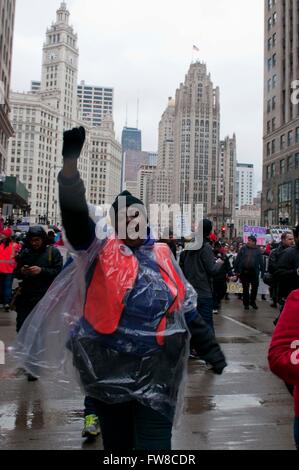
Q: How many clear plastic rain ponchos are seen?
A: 1